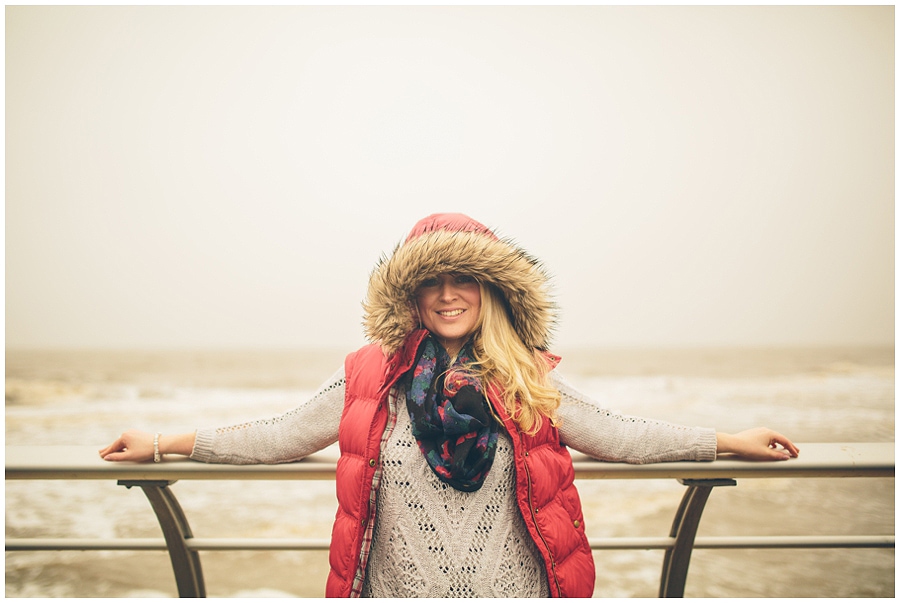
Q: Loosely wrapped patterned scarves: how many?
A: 1